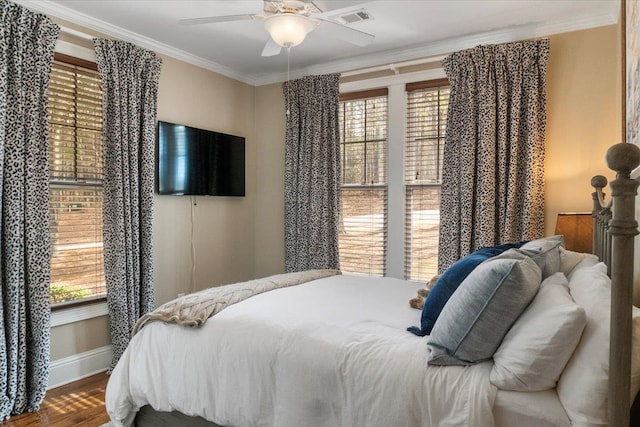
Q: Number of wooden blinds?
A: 3